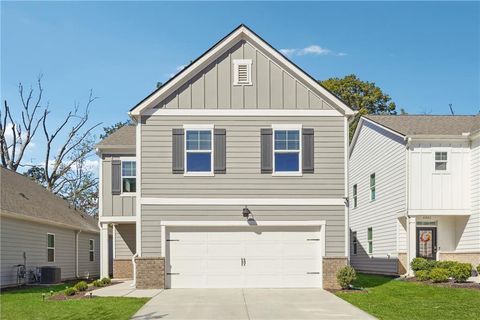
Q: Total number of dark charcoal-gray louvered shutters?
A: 5